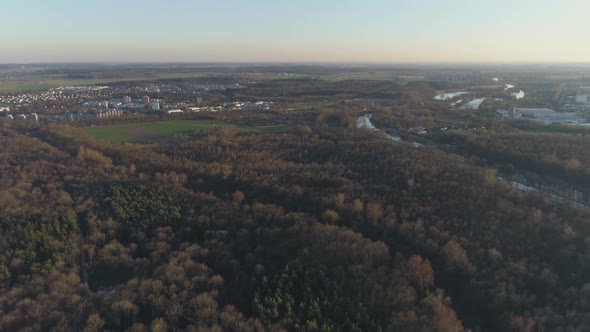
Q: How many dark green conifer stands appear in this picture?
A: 3